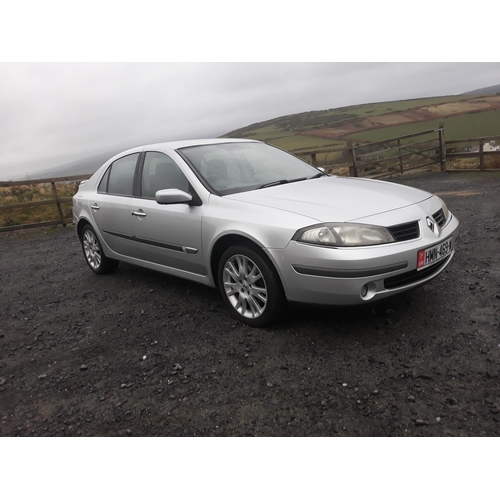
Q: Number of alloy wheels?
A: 2